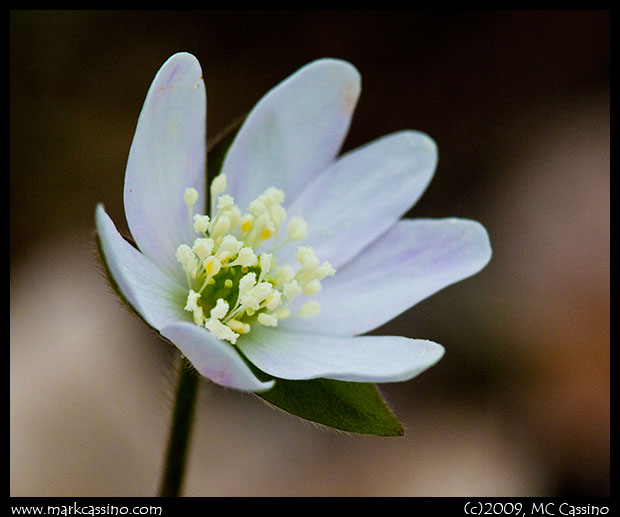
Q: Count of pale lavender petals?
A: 7